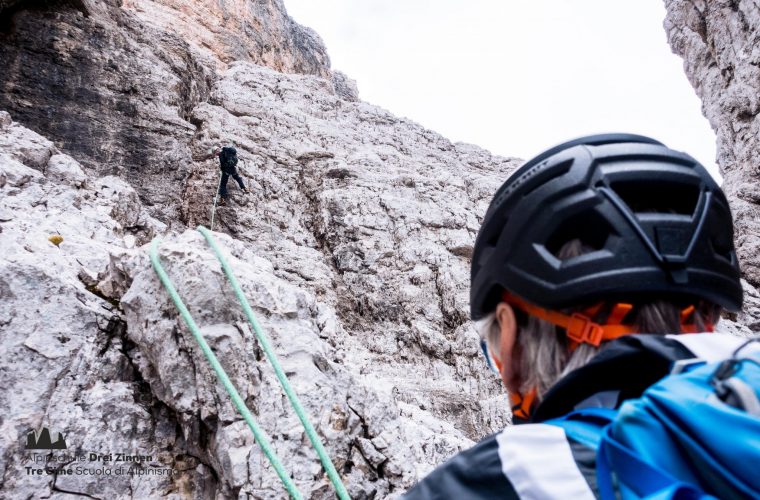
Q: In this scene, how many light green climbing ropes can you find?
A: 2